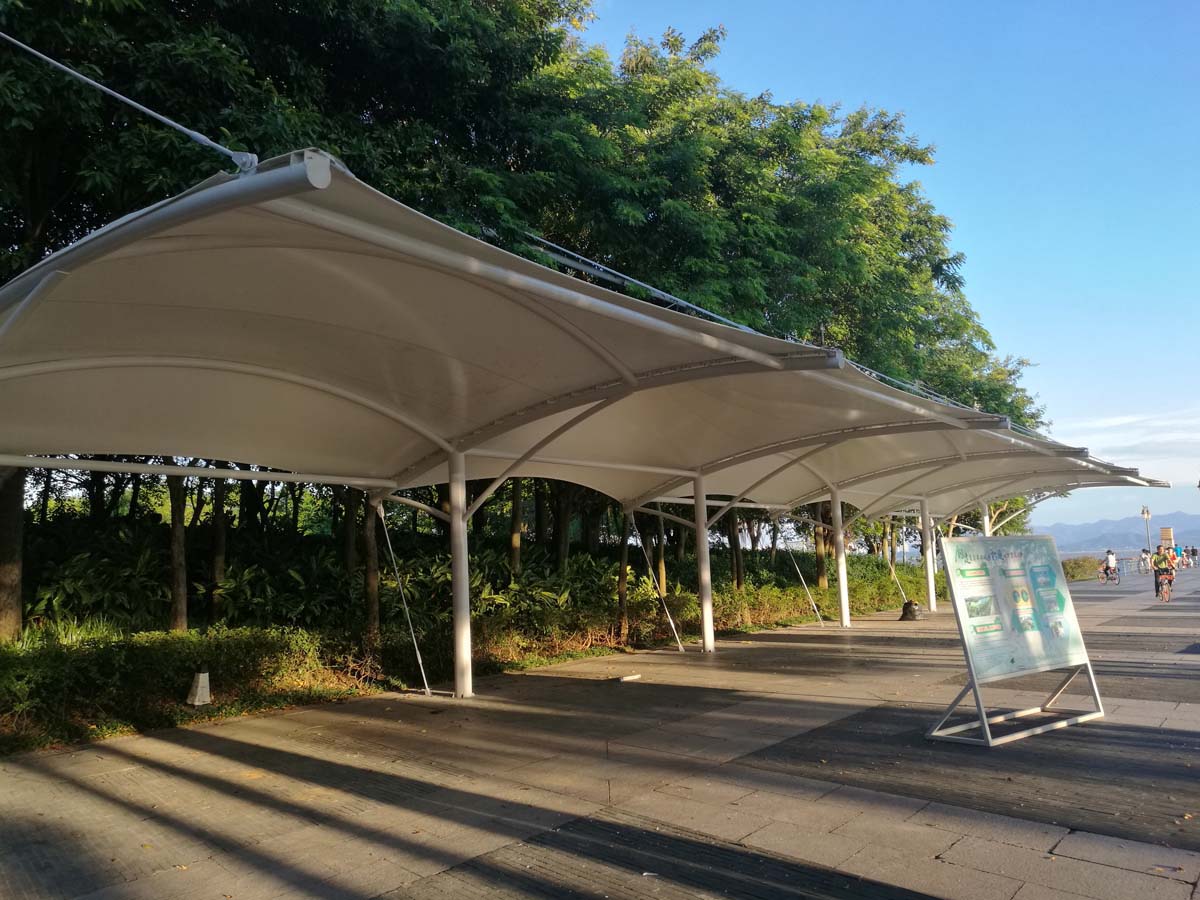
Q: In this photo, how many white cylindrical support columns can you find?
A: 5